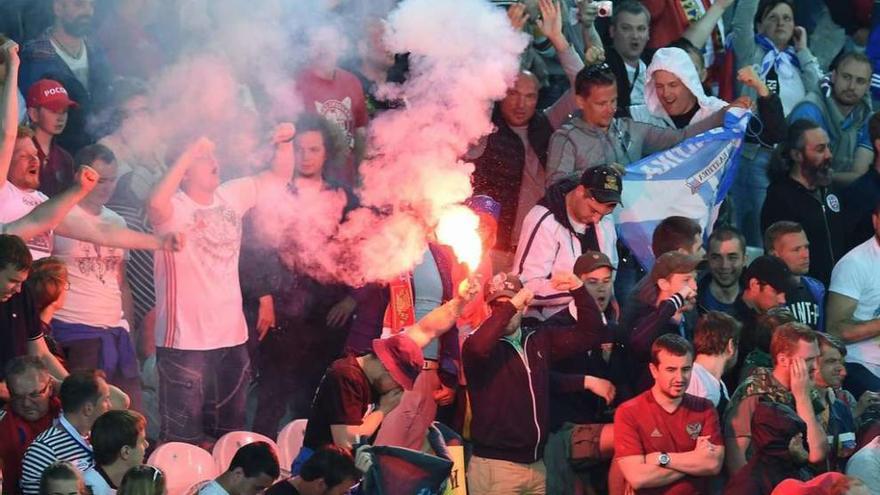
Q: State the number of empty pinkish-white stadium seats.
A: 3